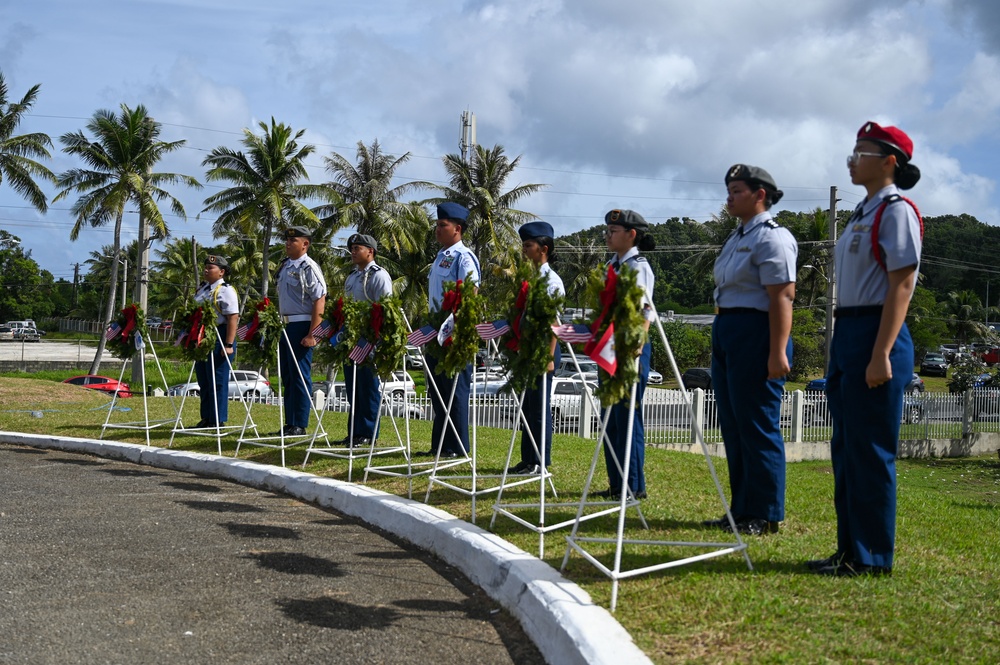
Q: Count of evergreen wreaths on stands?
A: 8